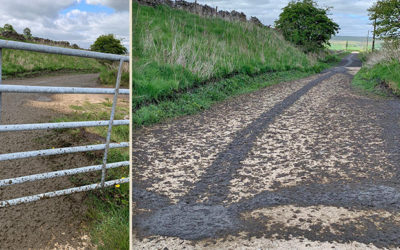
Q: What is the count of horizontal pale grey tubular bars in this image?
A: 6